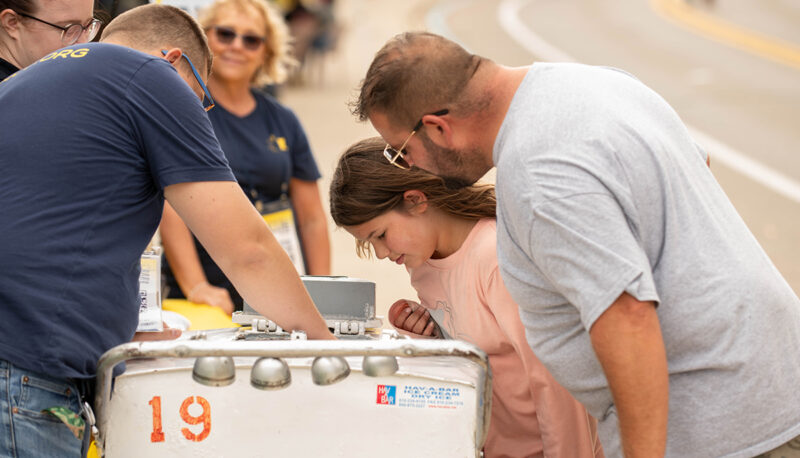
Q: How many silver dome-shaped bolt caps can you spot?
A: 4